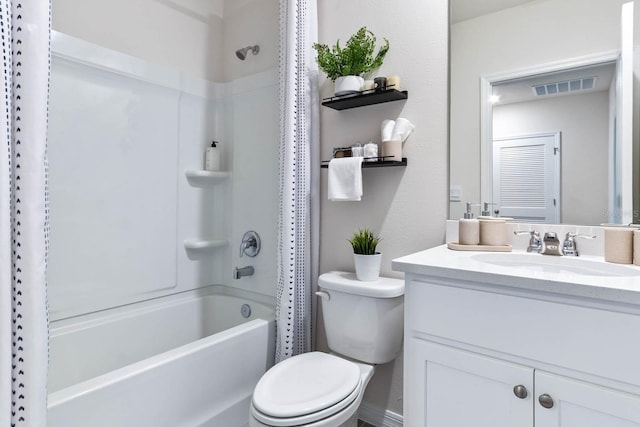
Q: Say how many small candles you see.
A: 3